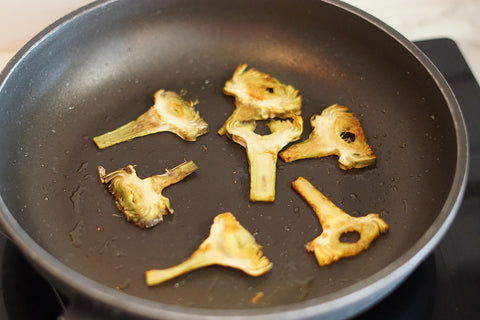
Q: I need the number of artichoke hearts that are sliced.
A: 7